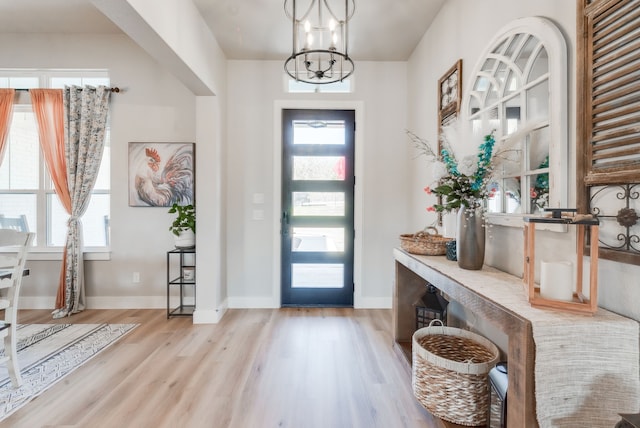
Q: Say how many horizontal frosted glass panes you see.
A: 5